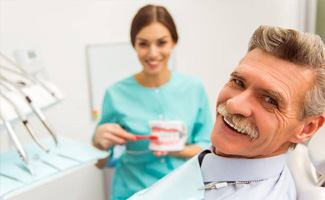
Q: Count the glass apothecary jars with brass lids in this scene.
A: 0